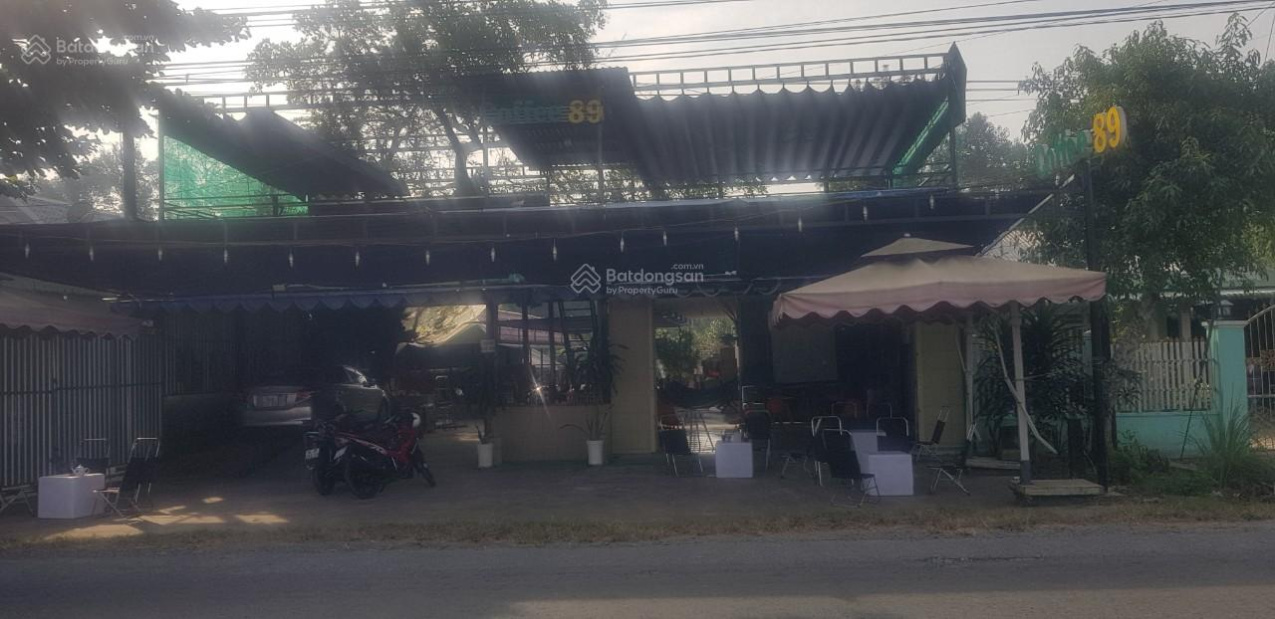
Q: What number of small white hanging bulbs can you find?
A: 15